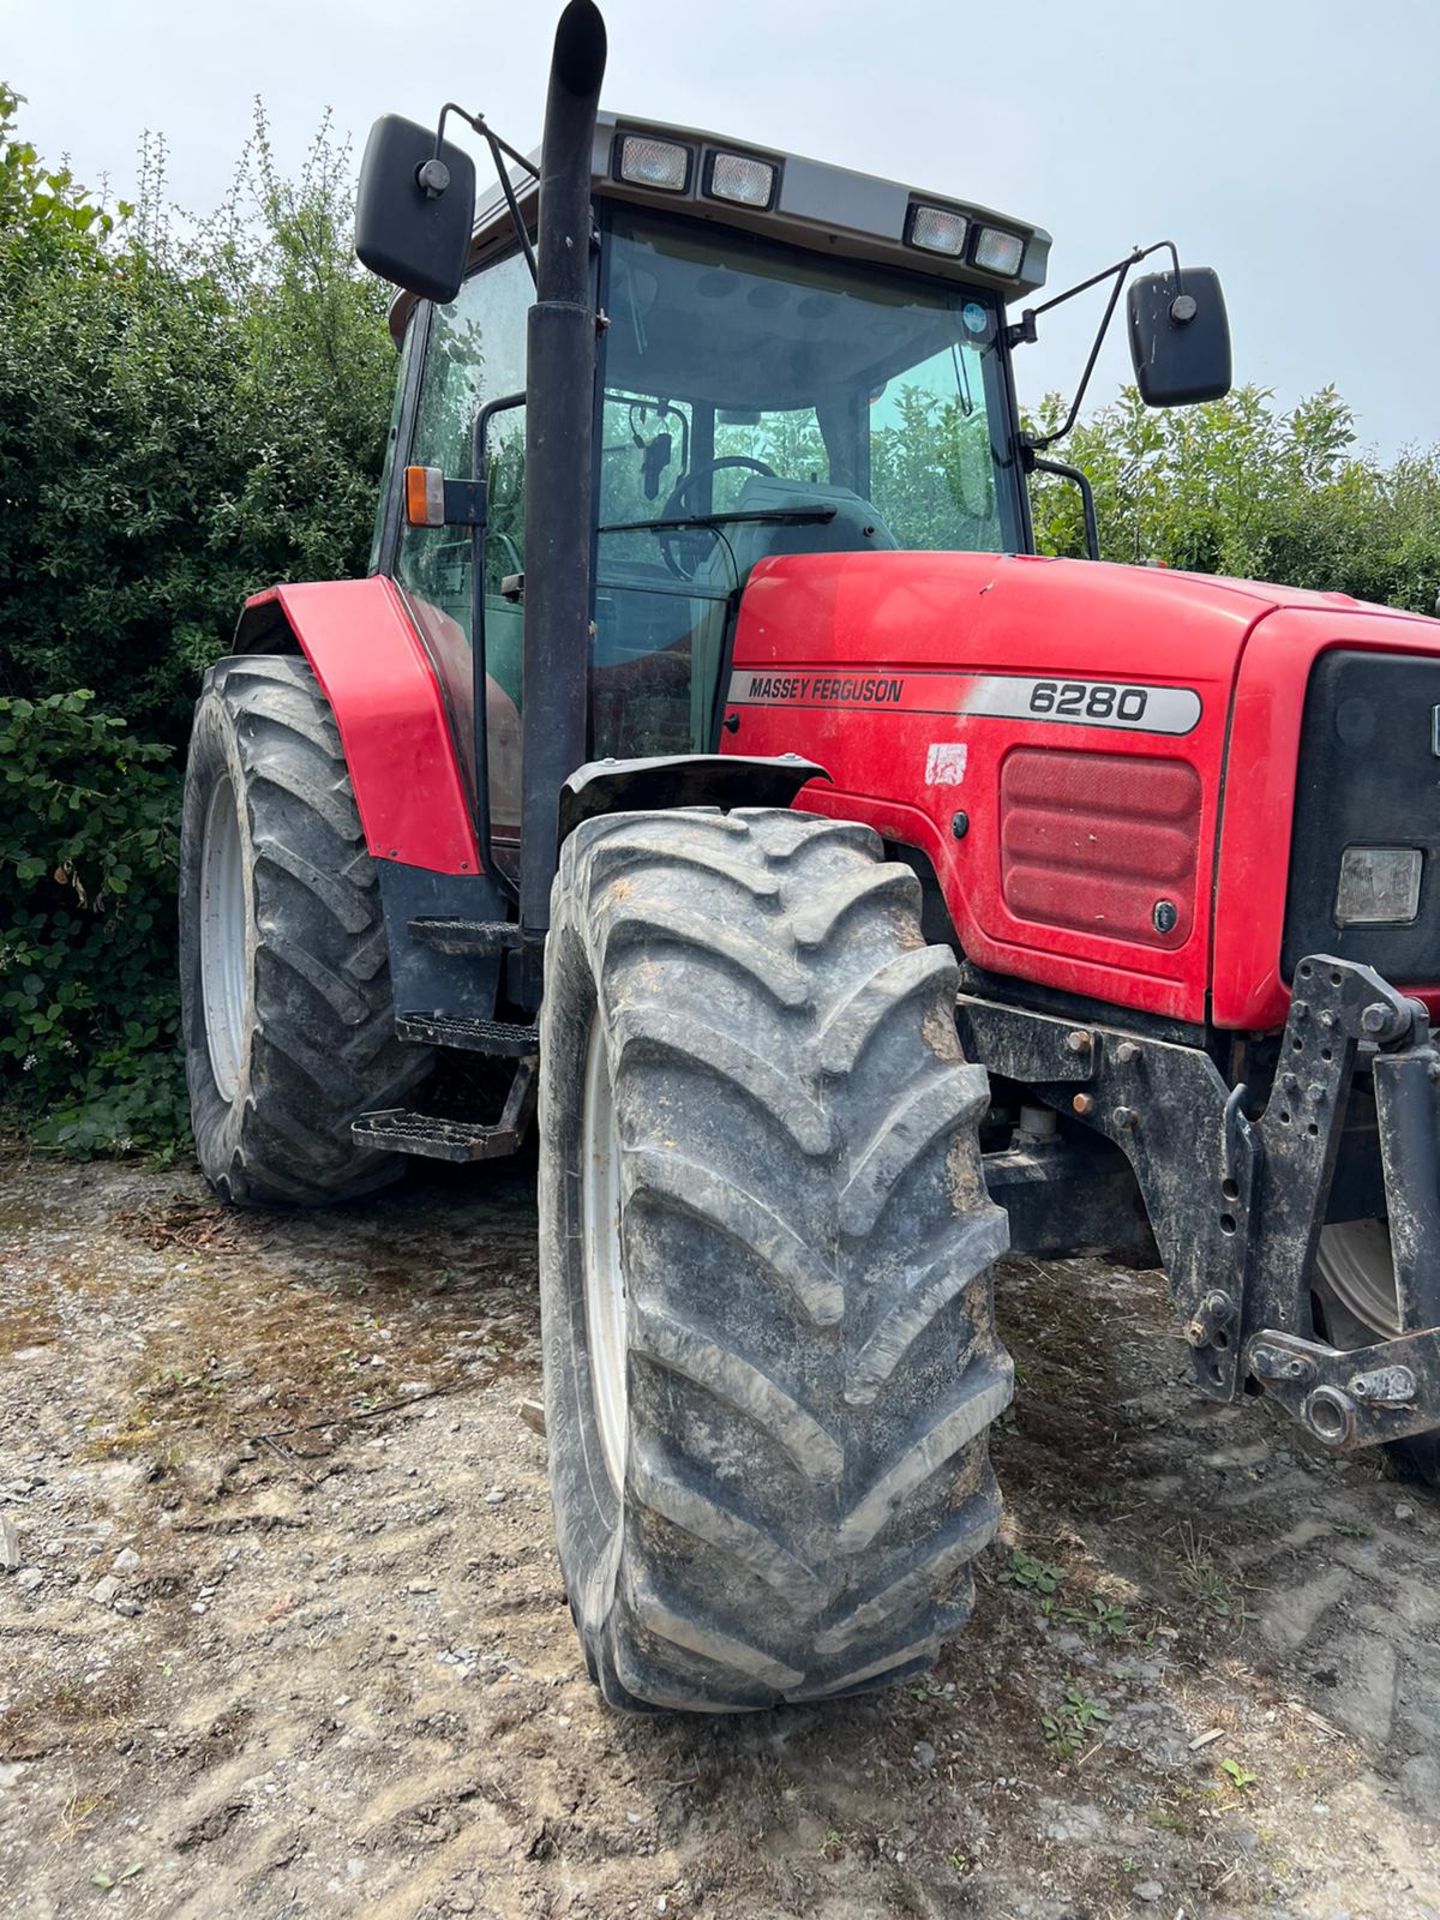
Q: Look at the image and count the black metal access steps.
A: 3